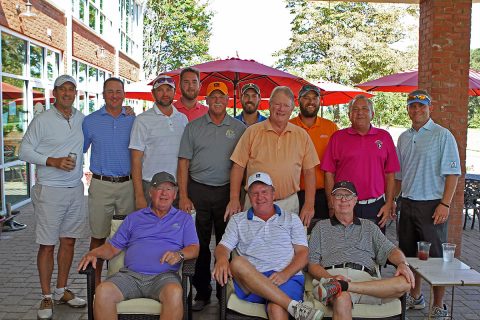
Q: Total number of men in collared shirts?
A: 13